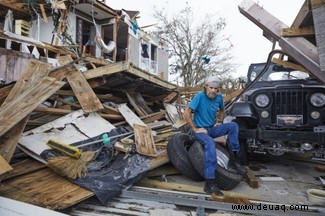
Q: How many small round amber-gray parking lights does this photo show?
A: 2